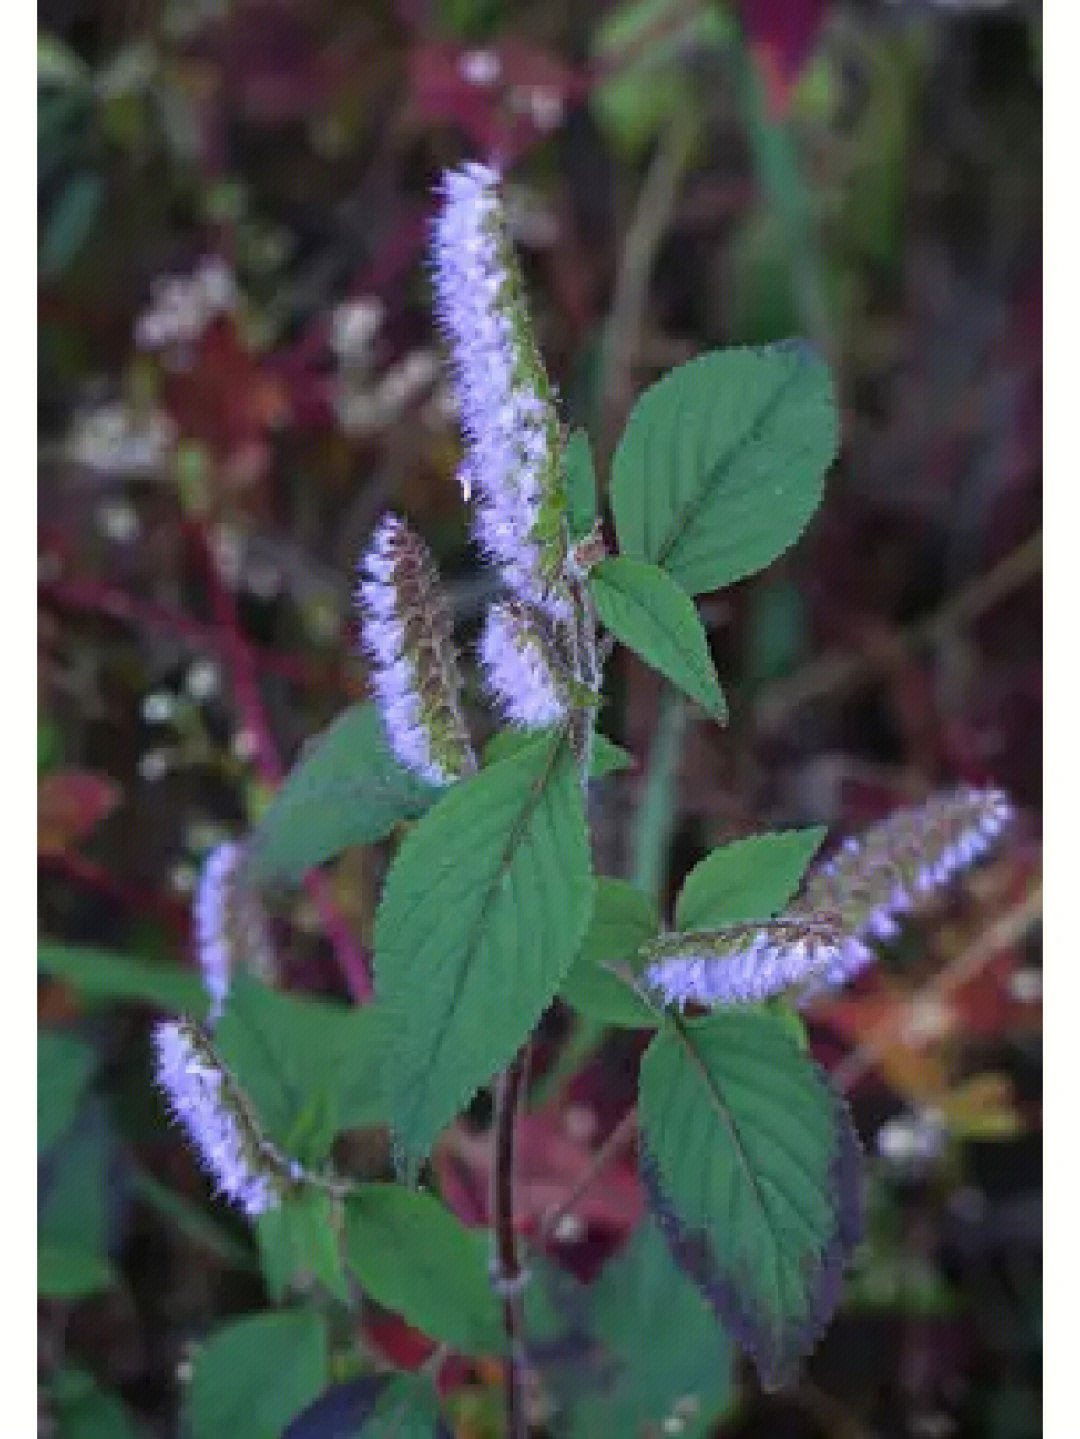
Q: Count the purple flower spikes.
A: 7